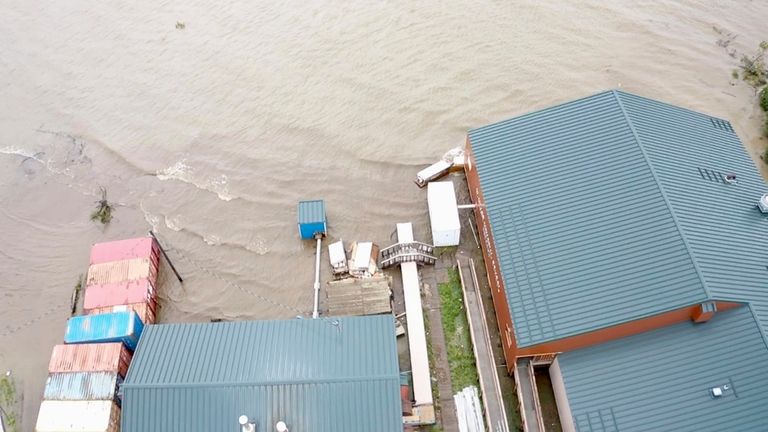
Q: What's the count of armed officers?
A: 0